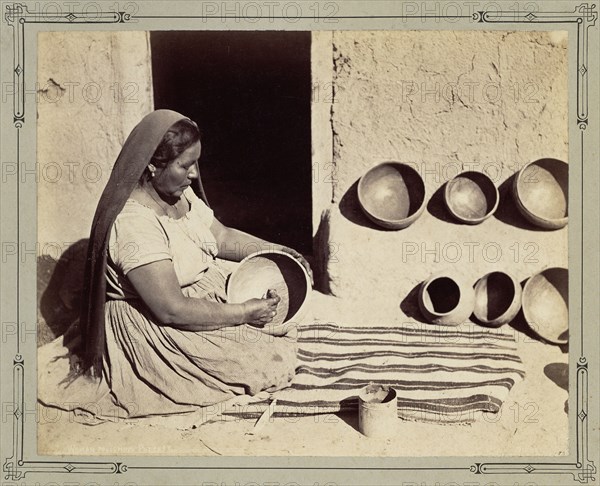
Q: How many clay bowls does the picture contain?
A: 7